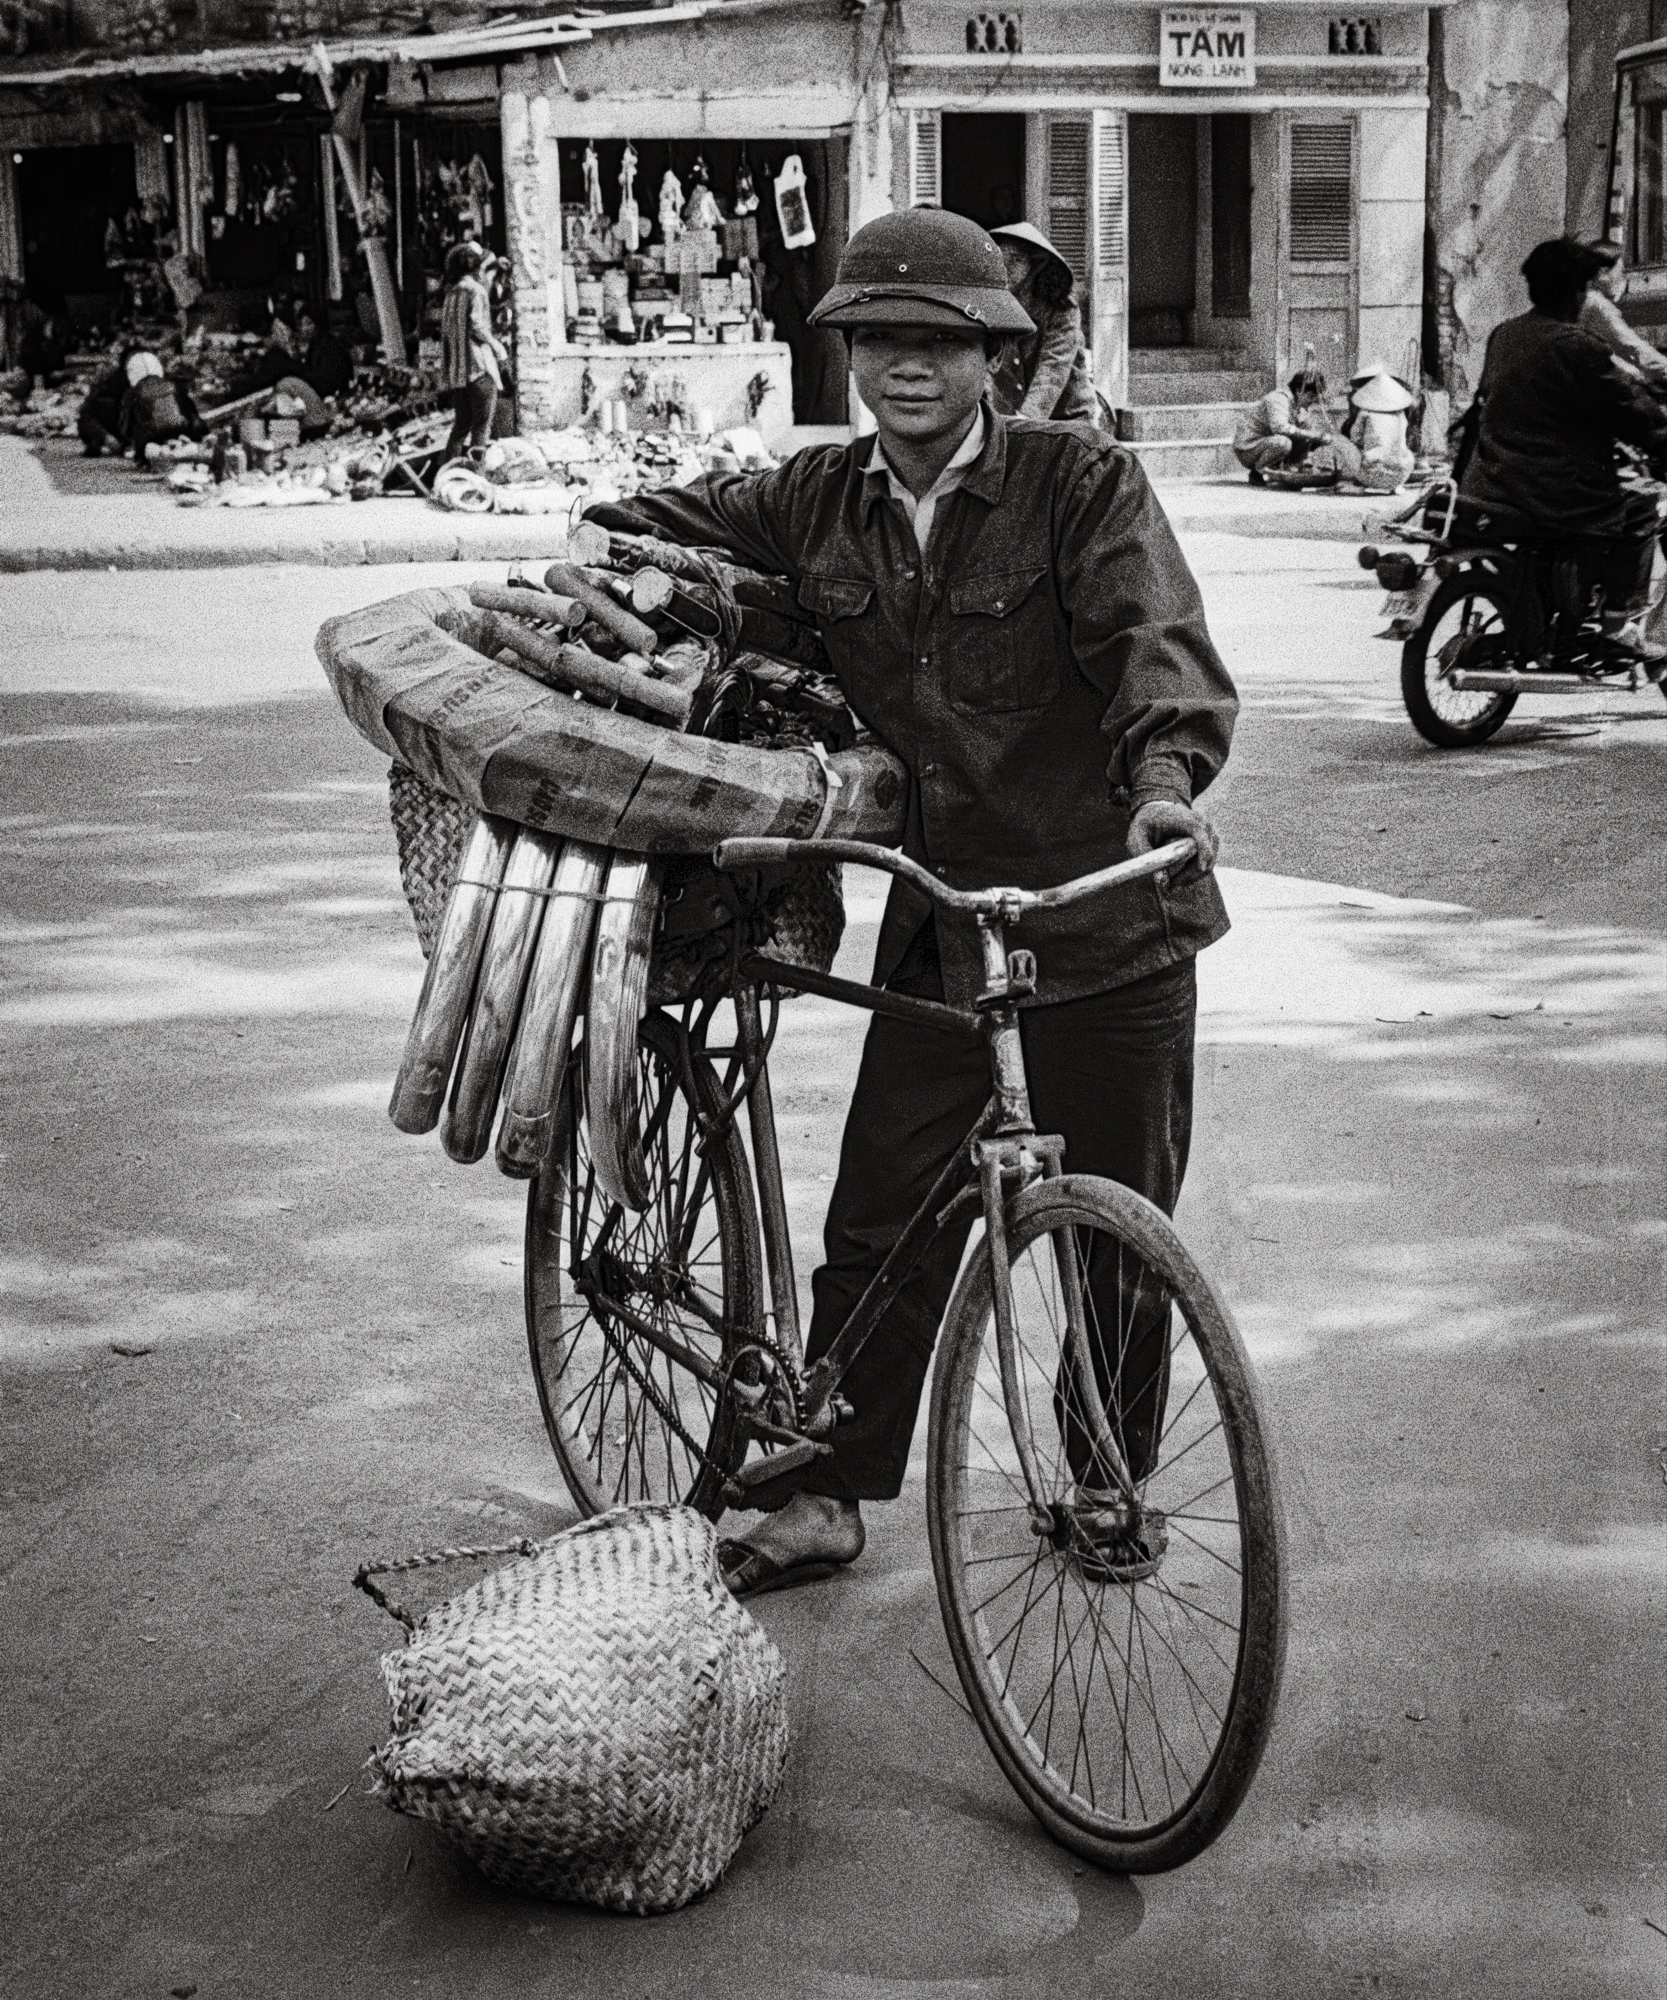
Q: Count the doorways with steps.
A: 1